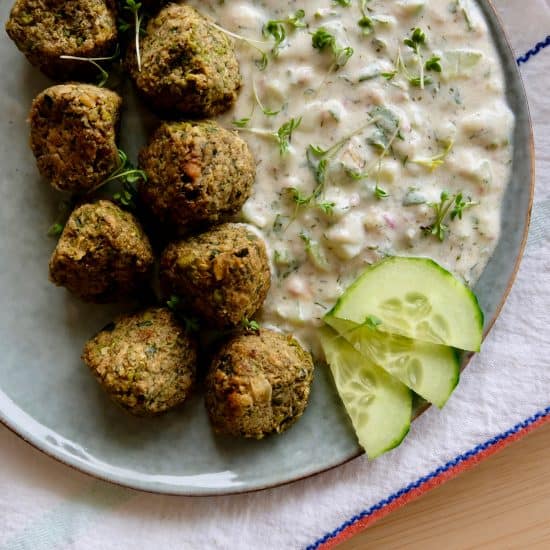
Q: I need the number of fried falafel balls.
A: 8